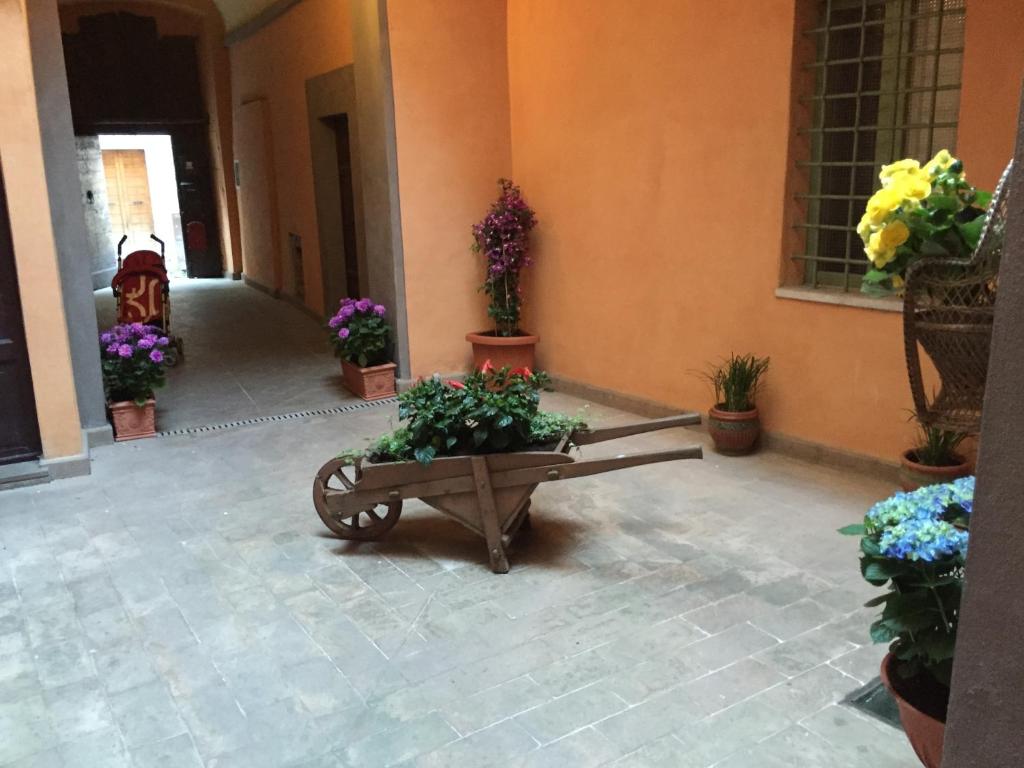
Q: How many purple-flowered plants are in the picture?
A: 3